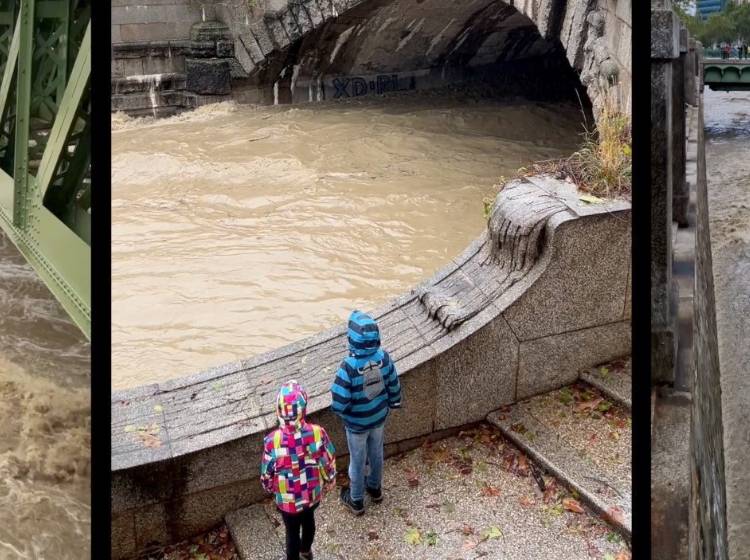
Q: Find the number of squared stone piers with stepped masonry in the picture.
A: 1